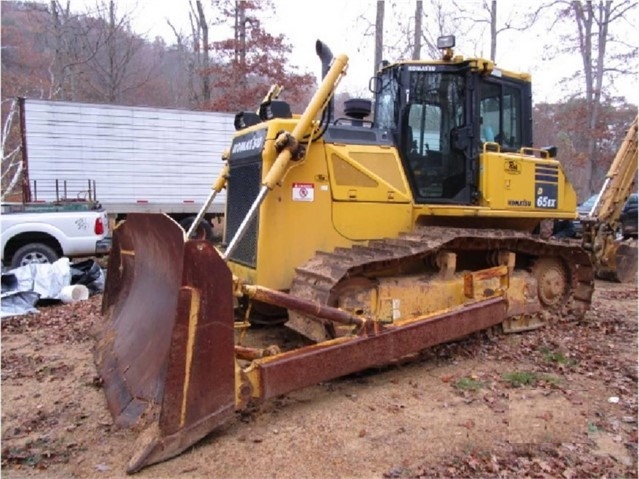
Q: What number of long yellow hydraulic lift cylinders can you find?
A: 2